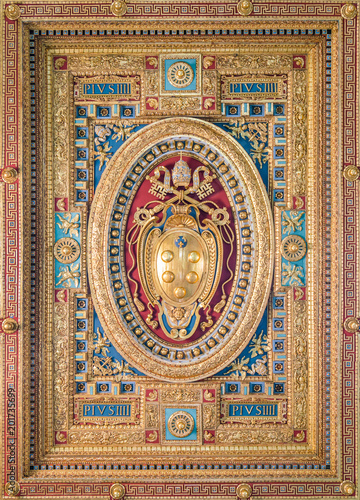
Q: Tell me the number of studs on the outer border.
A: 12